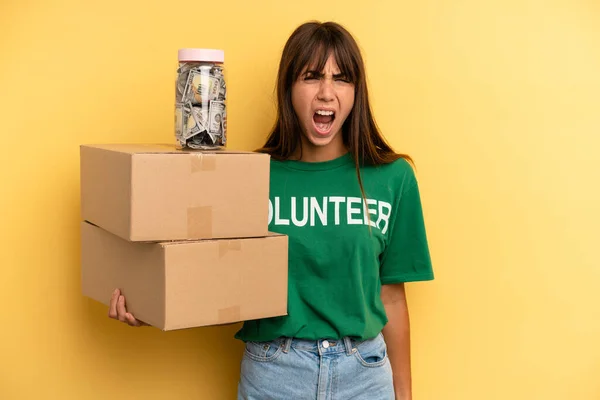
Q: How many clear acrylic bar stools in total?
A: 0